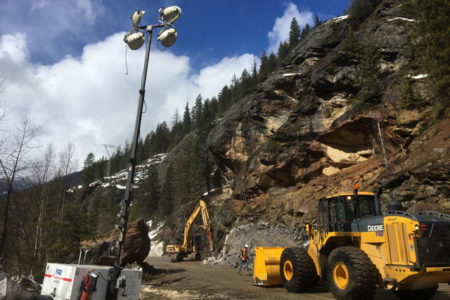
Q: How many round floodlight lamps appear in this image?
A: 4